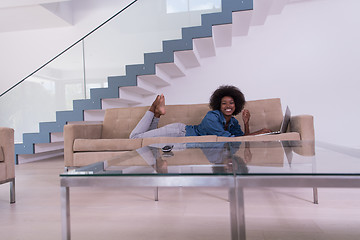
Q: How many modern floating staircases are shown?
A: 1